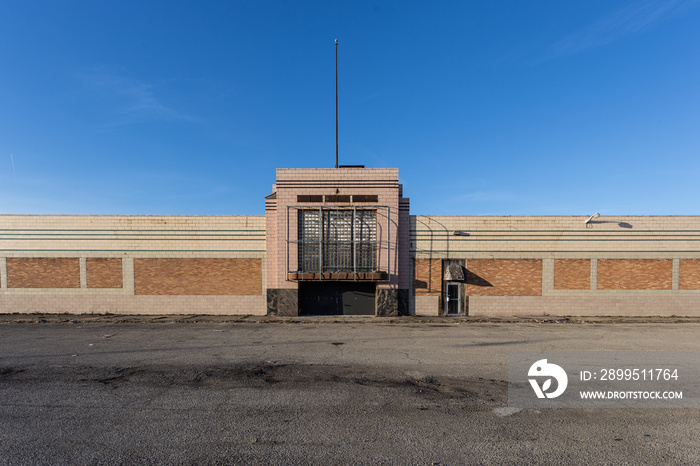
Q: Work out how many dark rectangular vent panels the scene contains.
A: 3